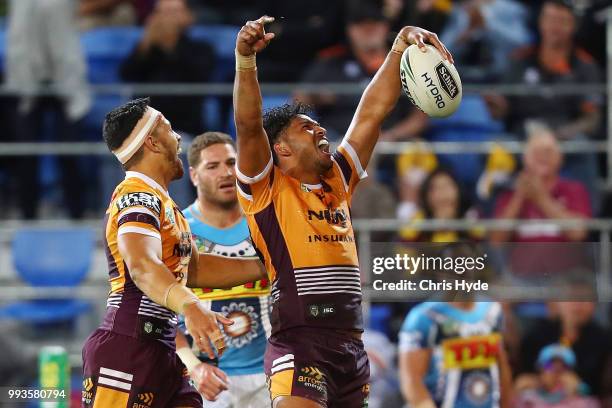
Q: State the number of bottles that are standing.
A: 1